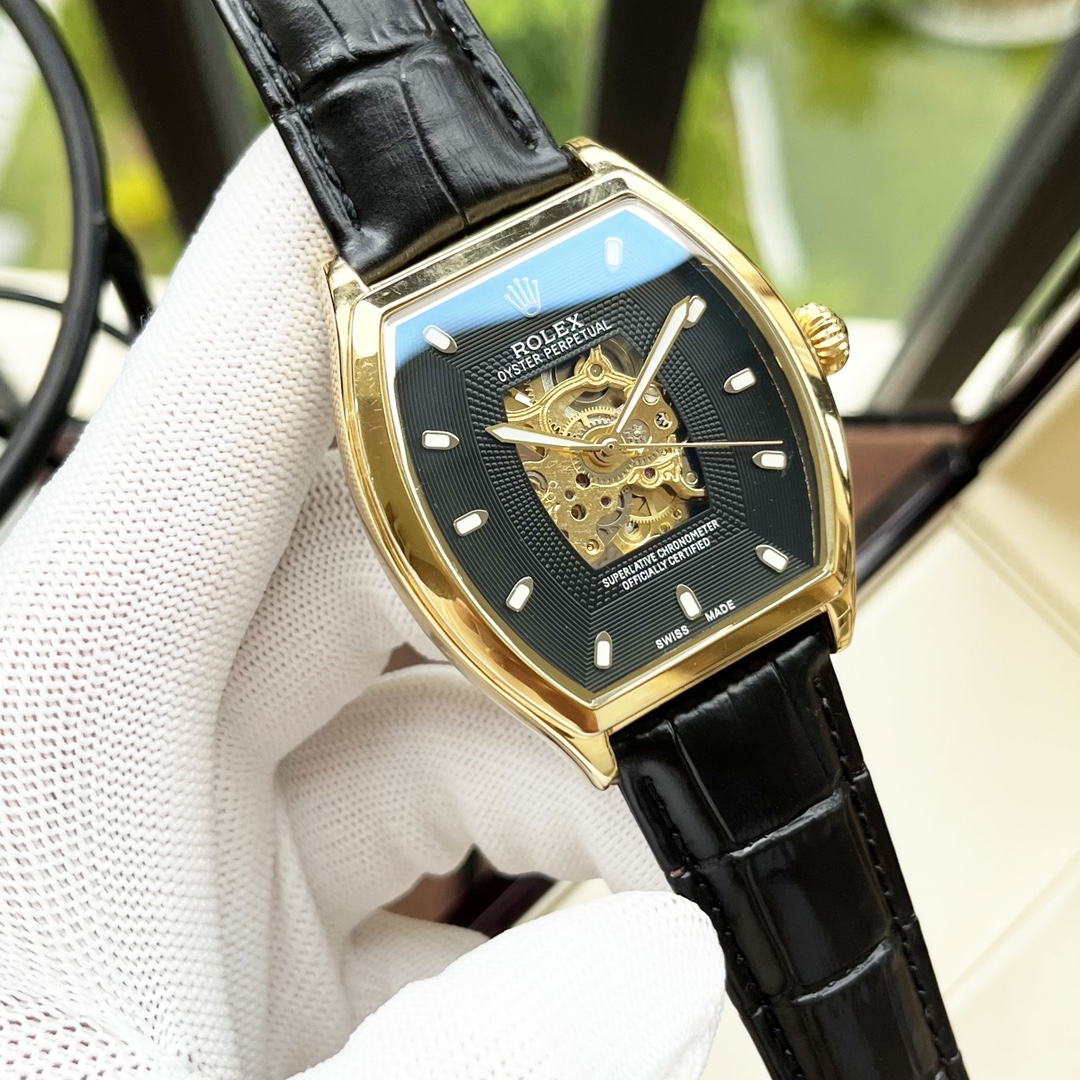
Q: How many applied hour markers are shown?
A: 11